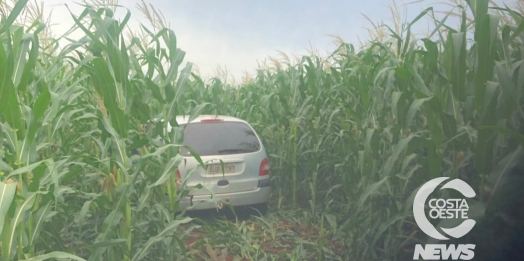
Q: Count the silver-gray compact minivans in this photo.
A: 1